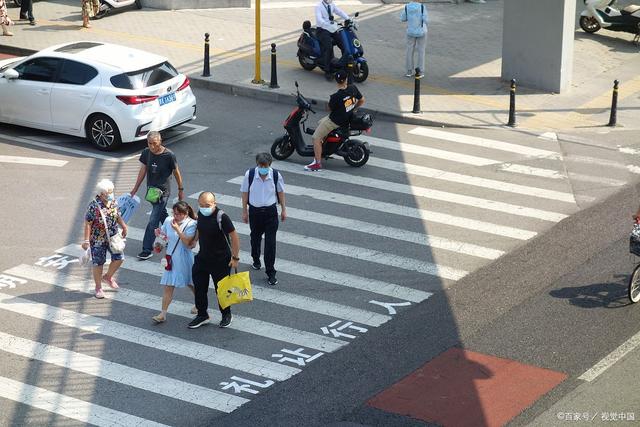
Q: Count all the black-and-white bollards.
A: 5